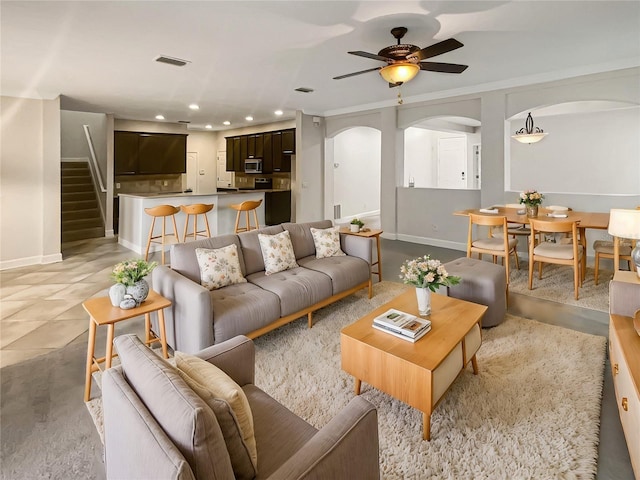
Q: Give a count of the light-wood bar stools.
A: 3